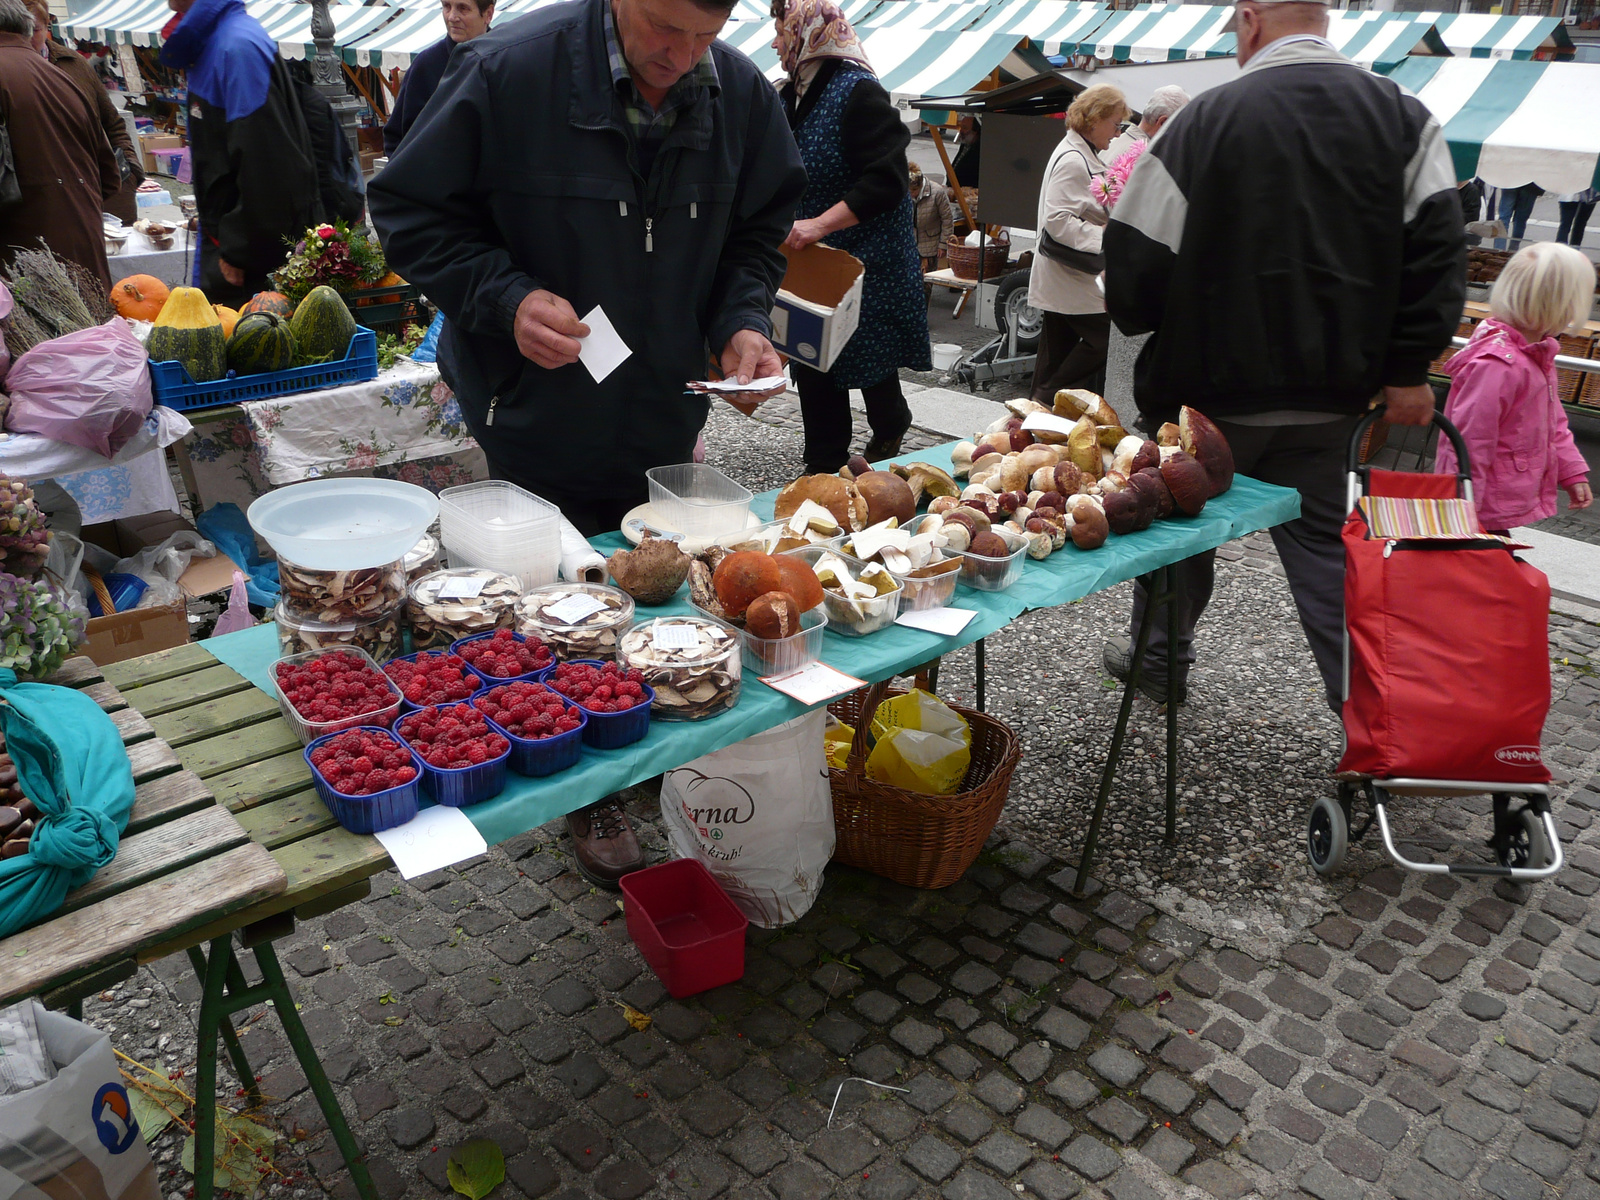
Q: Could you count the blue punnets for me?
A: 6